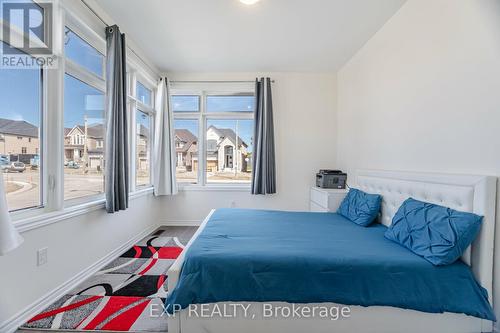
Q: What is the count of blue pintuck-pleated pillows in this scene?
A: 2